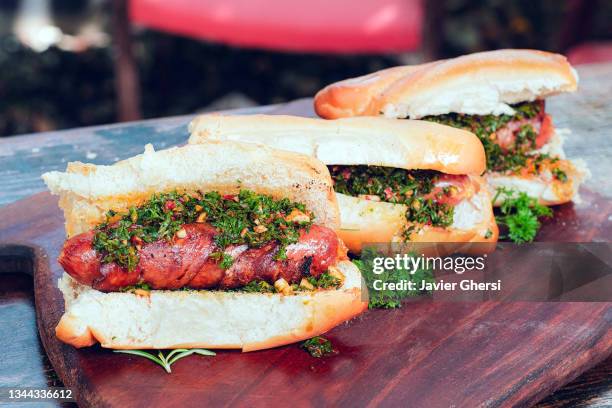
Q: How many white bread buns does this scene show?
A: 3